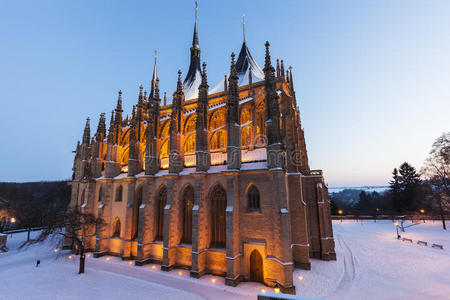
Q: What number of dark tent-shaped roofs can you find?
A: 3